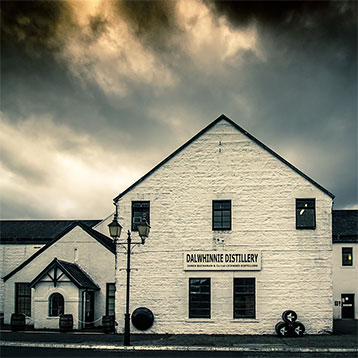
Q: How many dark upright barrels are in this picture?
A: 3